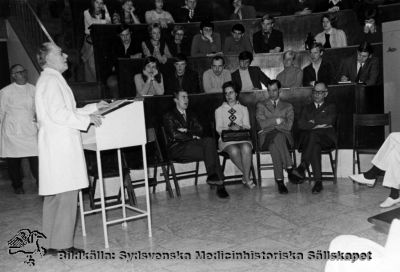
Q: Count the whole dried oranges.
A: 0